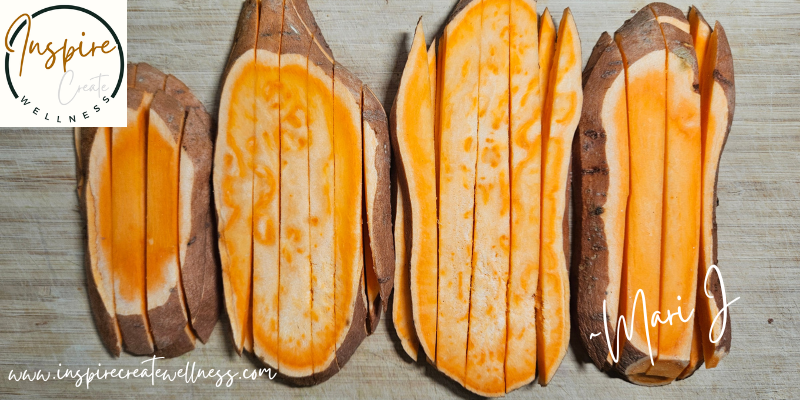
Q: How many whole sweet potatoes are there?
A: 0